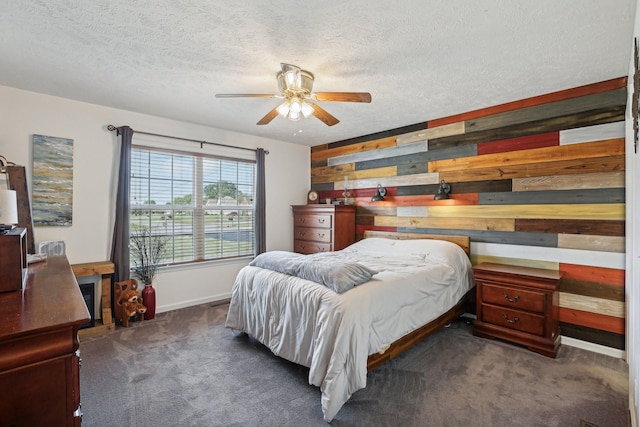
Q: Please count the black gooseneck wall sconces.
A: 2